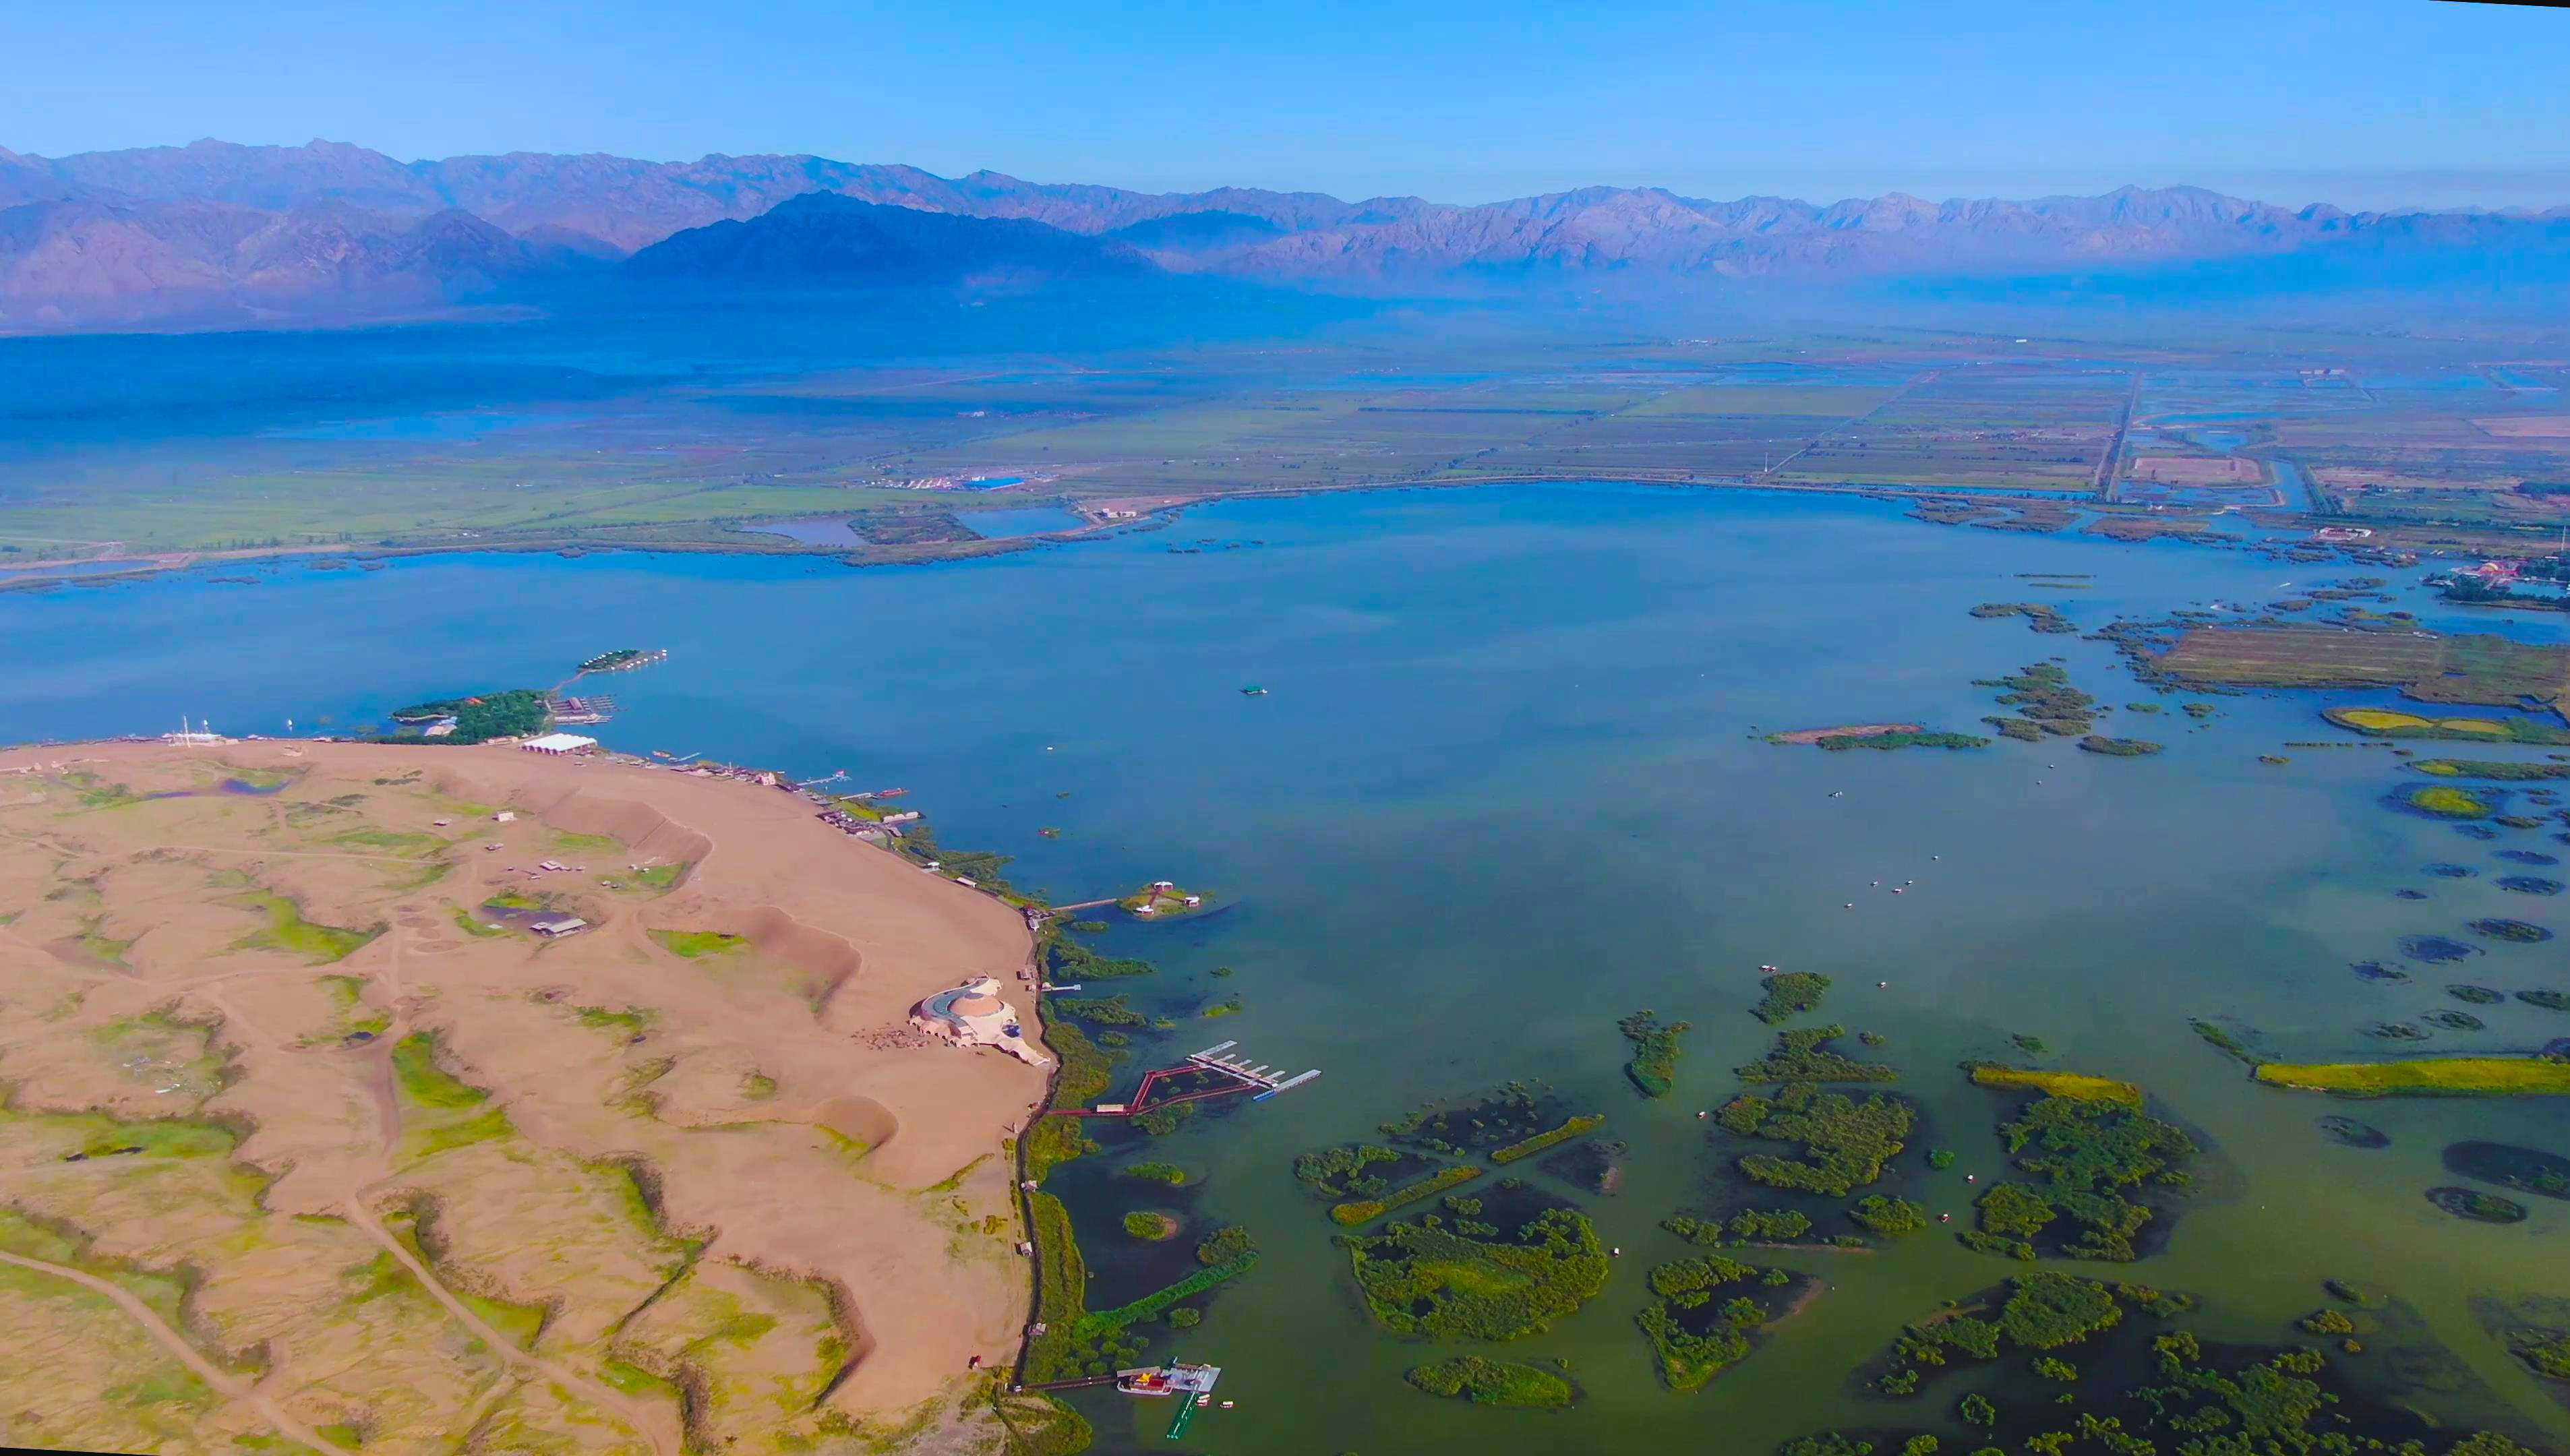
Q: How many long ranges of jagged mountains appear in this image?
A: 1